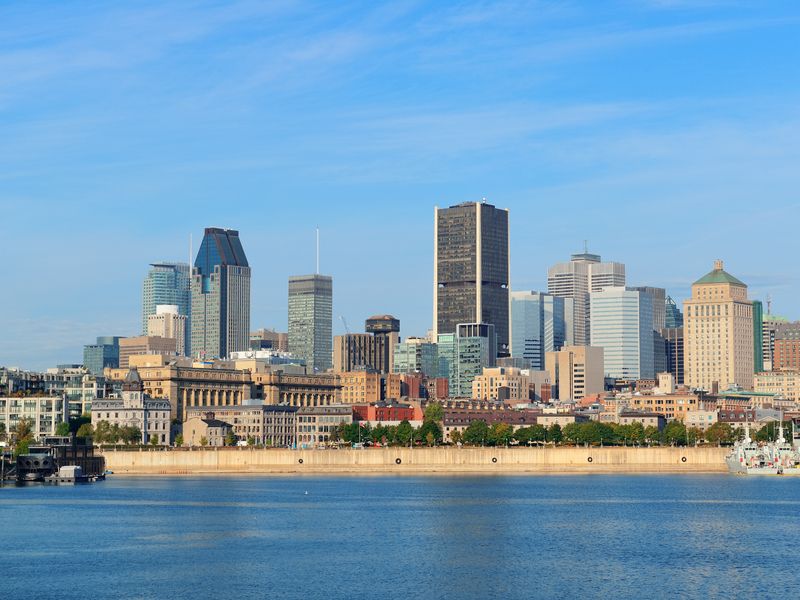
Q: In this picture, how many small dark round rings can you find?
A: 5